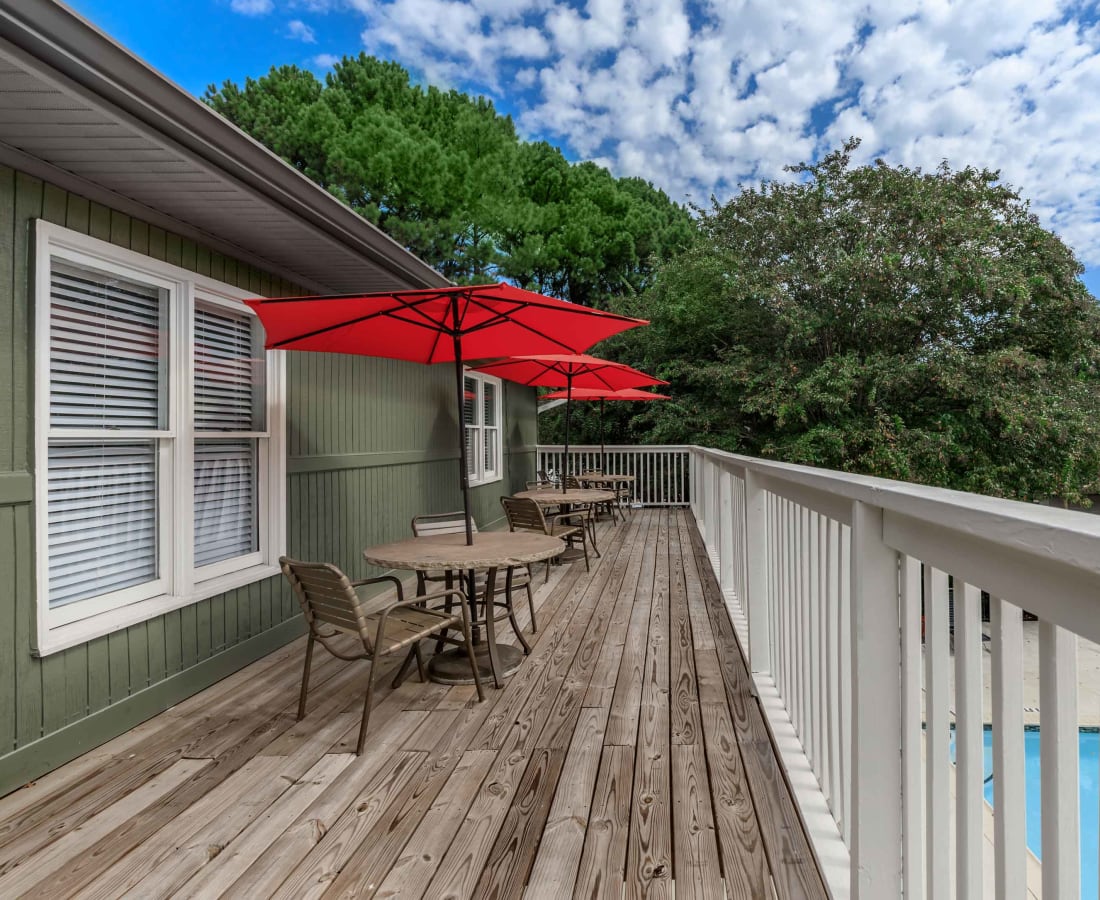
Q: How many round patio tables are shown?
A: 3